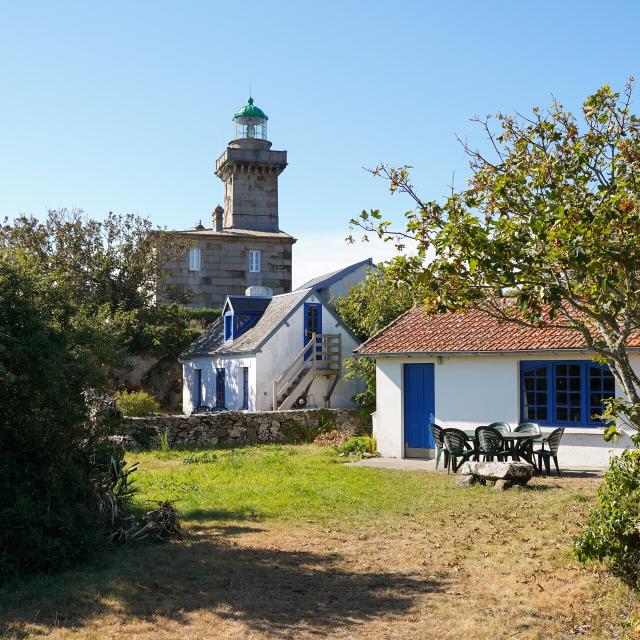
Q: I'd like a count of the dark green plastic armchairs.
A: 6